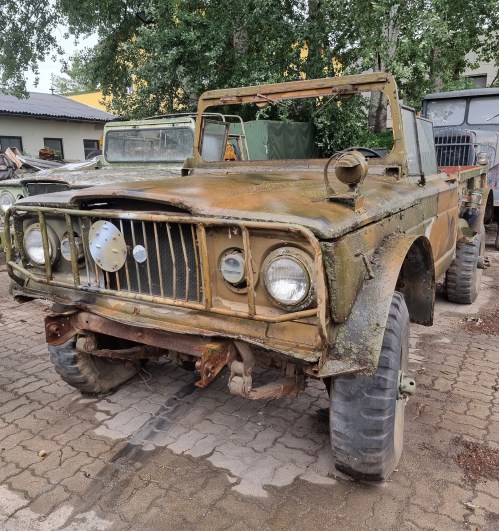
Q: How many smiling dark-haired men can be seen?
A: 0